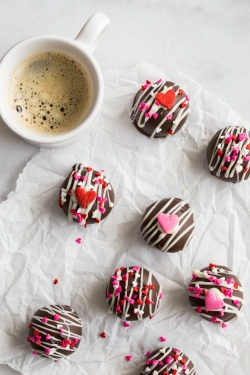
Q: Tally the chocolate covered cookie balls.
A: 8